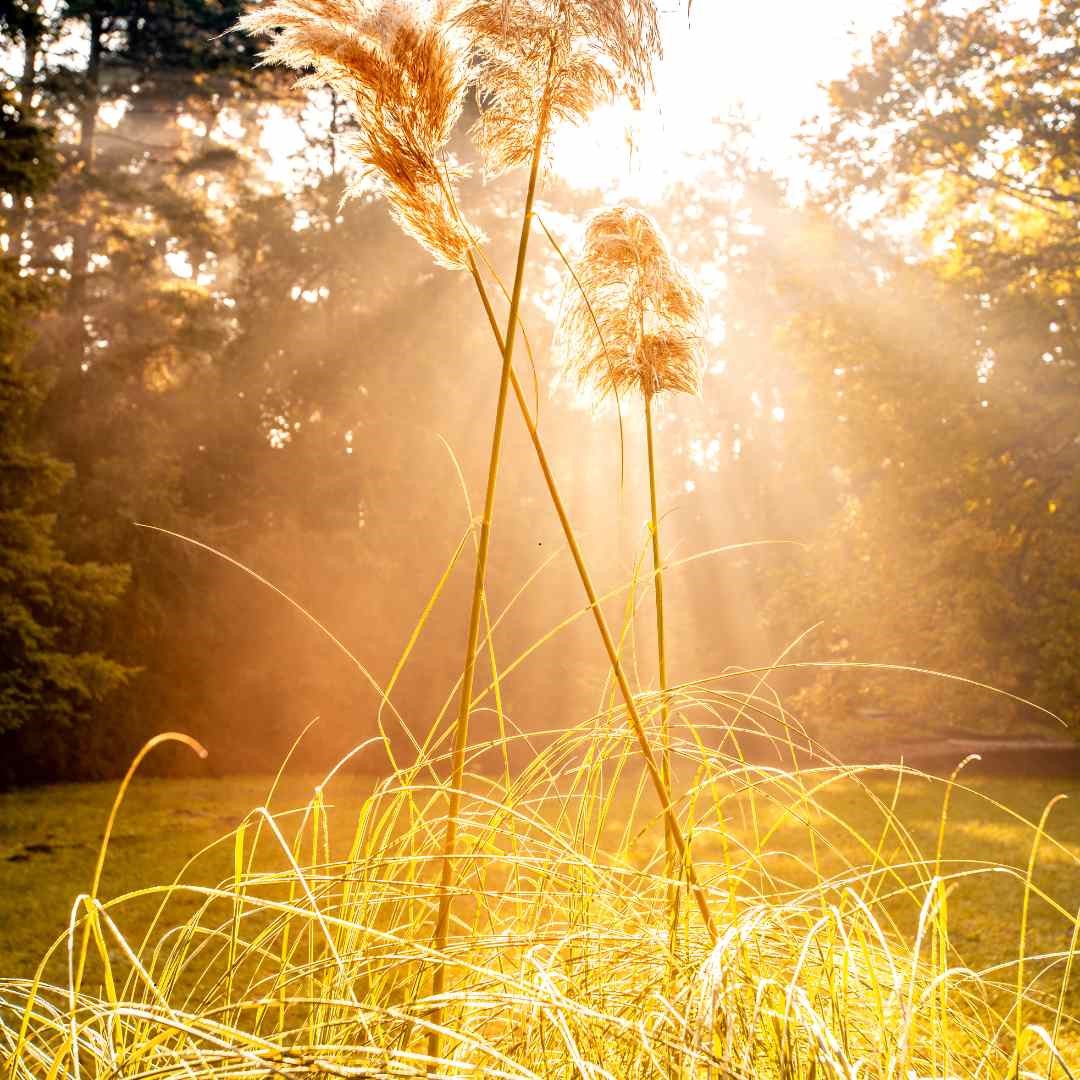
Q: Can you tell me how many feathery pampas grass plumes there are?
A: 3